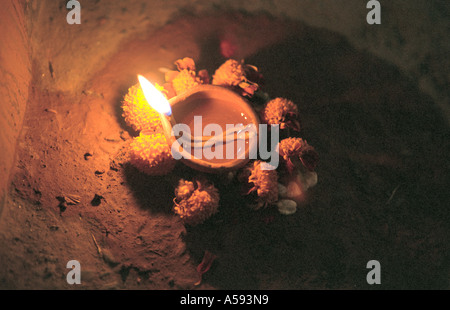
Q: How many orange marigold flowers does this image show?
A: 8